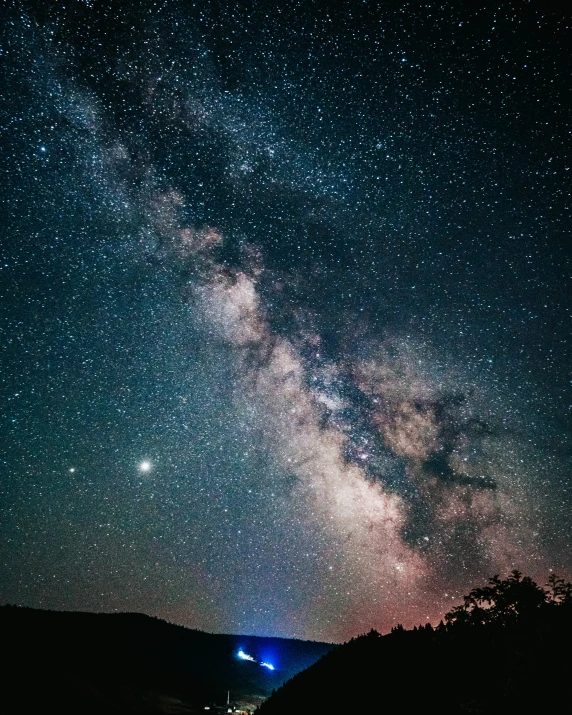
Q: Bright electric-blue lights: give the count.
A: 2